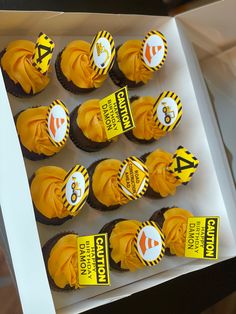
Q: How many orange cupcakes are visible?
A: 12